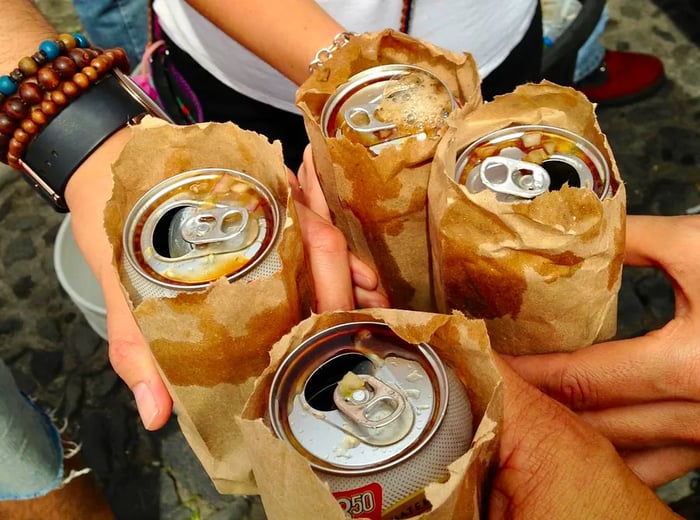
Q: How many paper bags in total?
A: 4